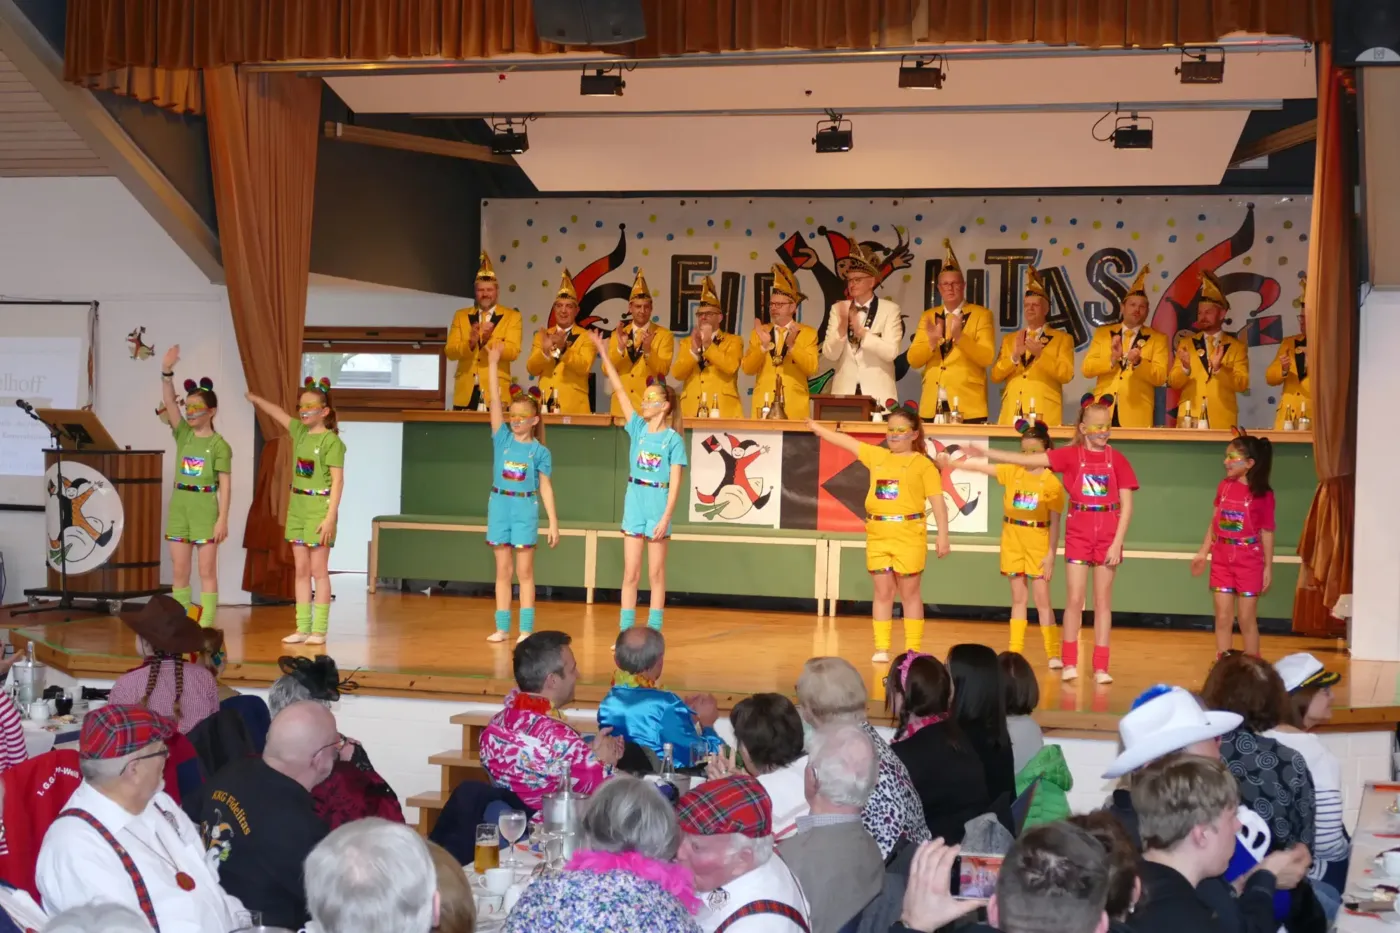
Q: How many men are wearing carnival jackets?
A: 11